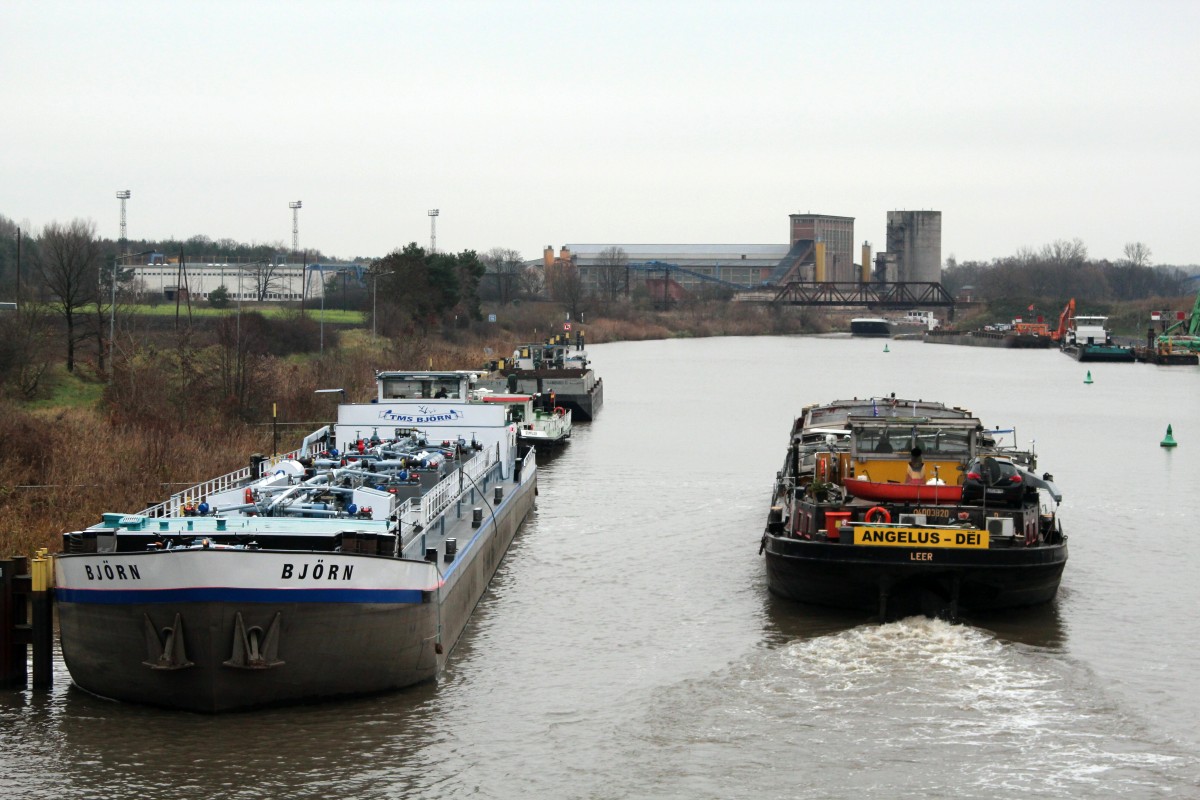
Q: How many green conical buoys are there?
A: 3